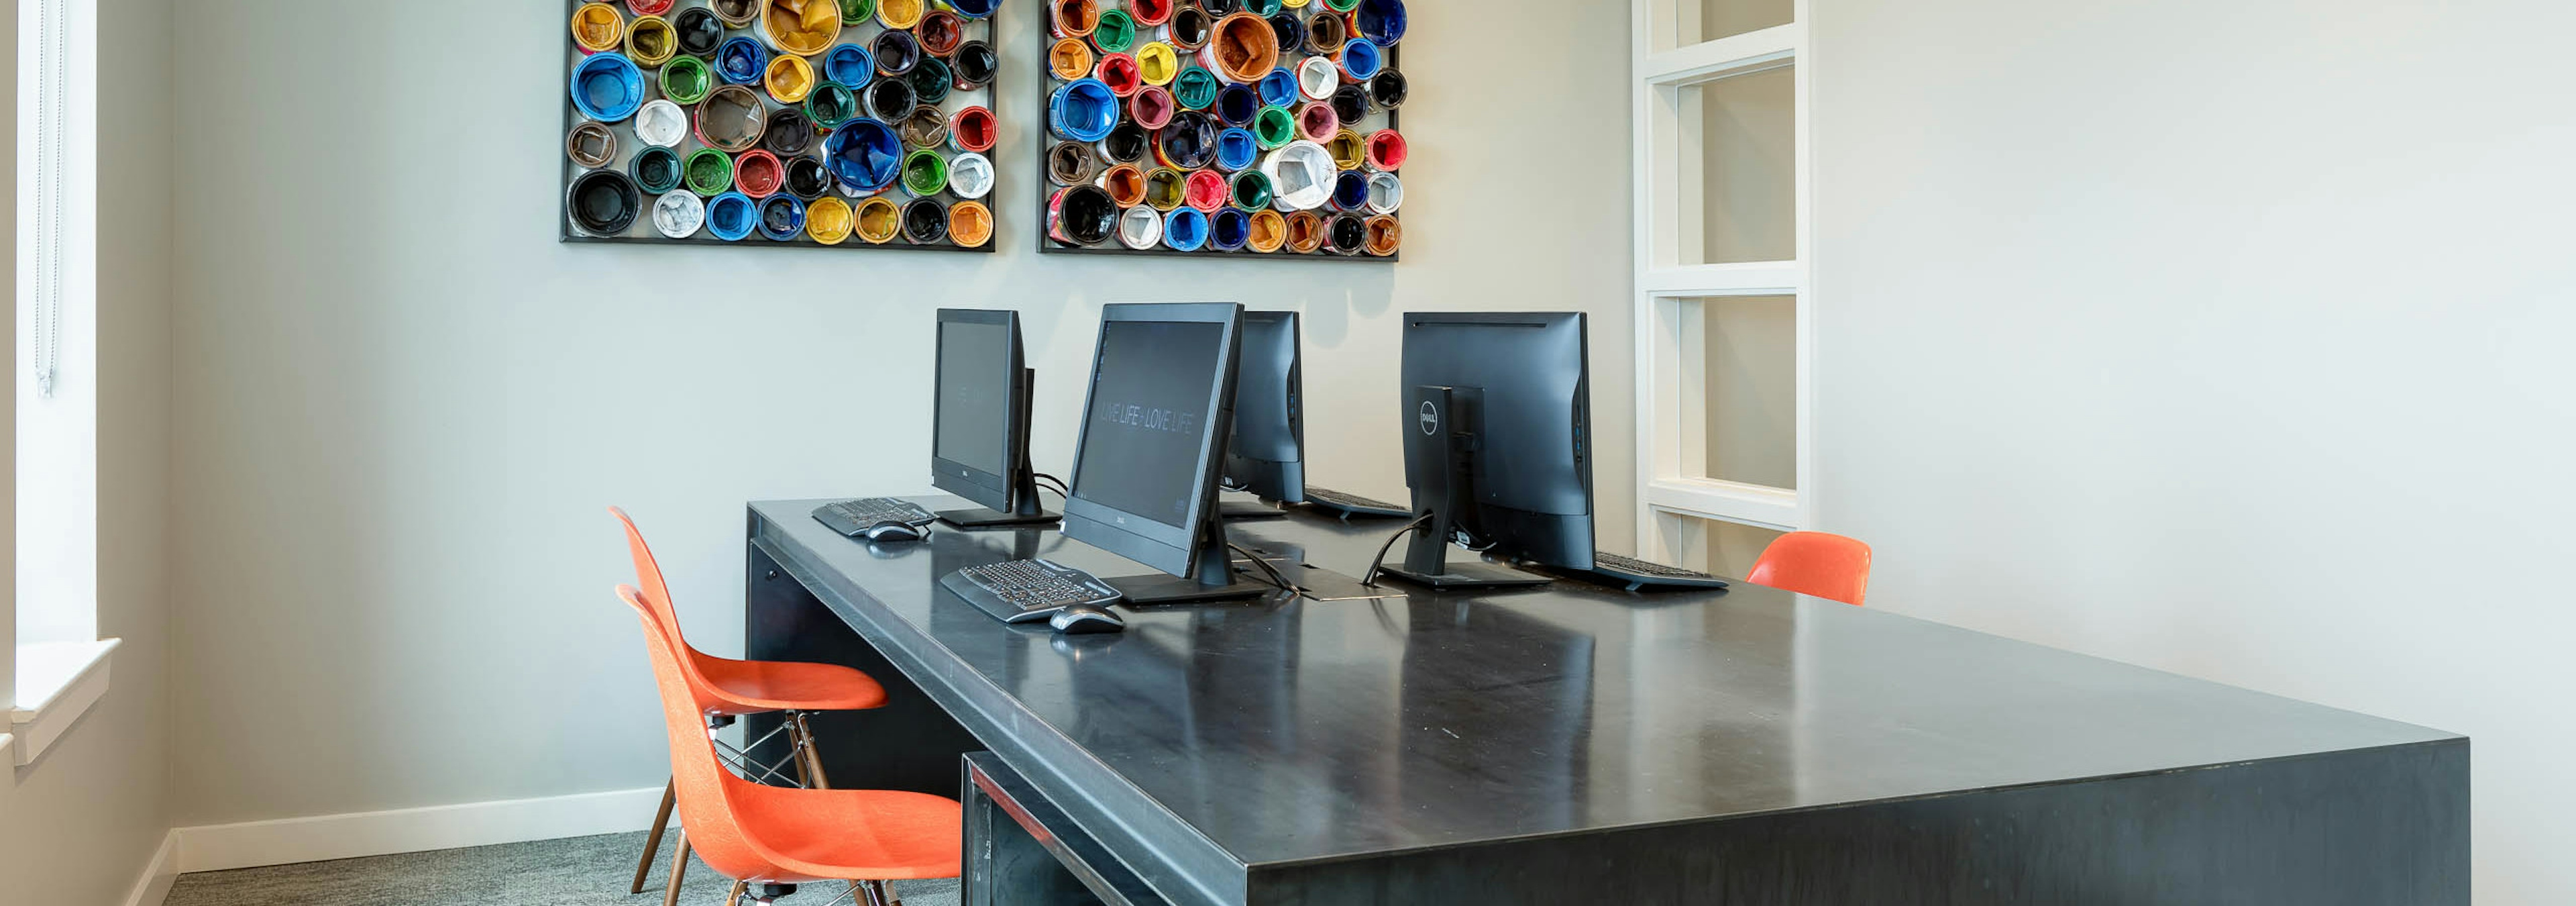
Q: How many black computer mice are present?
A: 2